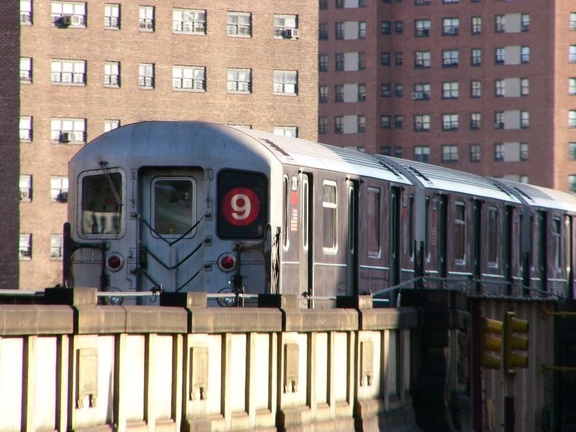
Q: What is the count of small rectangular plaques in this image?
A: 4